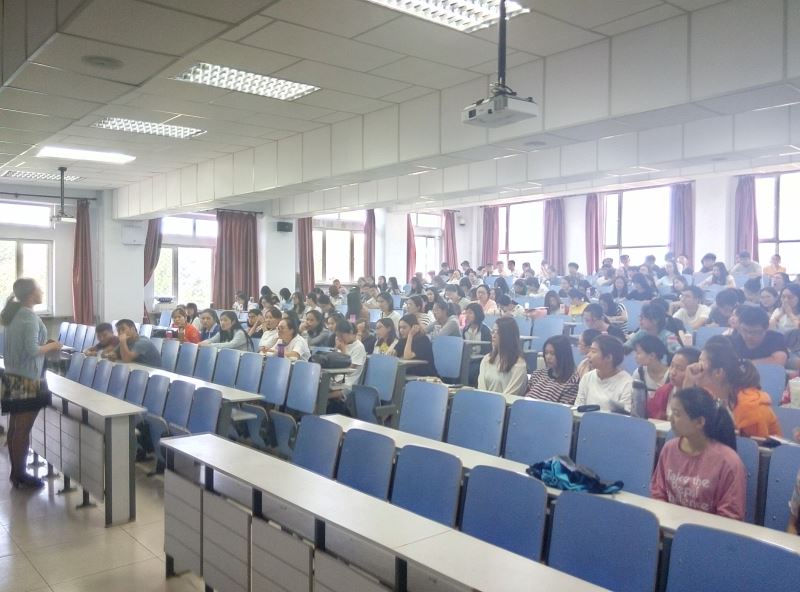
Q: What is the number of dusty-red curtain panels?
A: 12